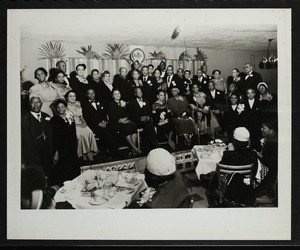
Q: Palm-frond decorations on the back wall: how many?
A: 6